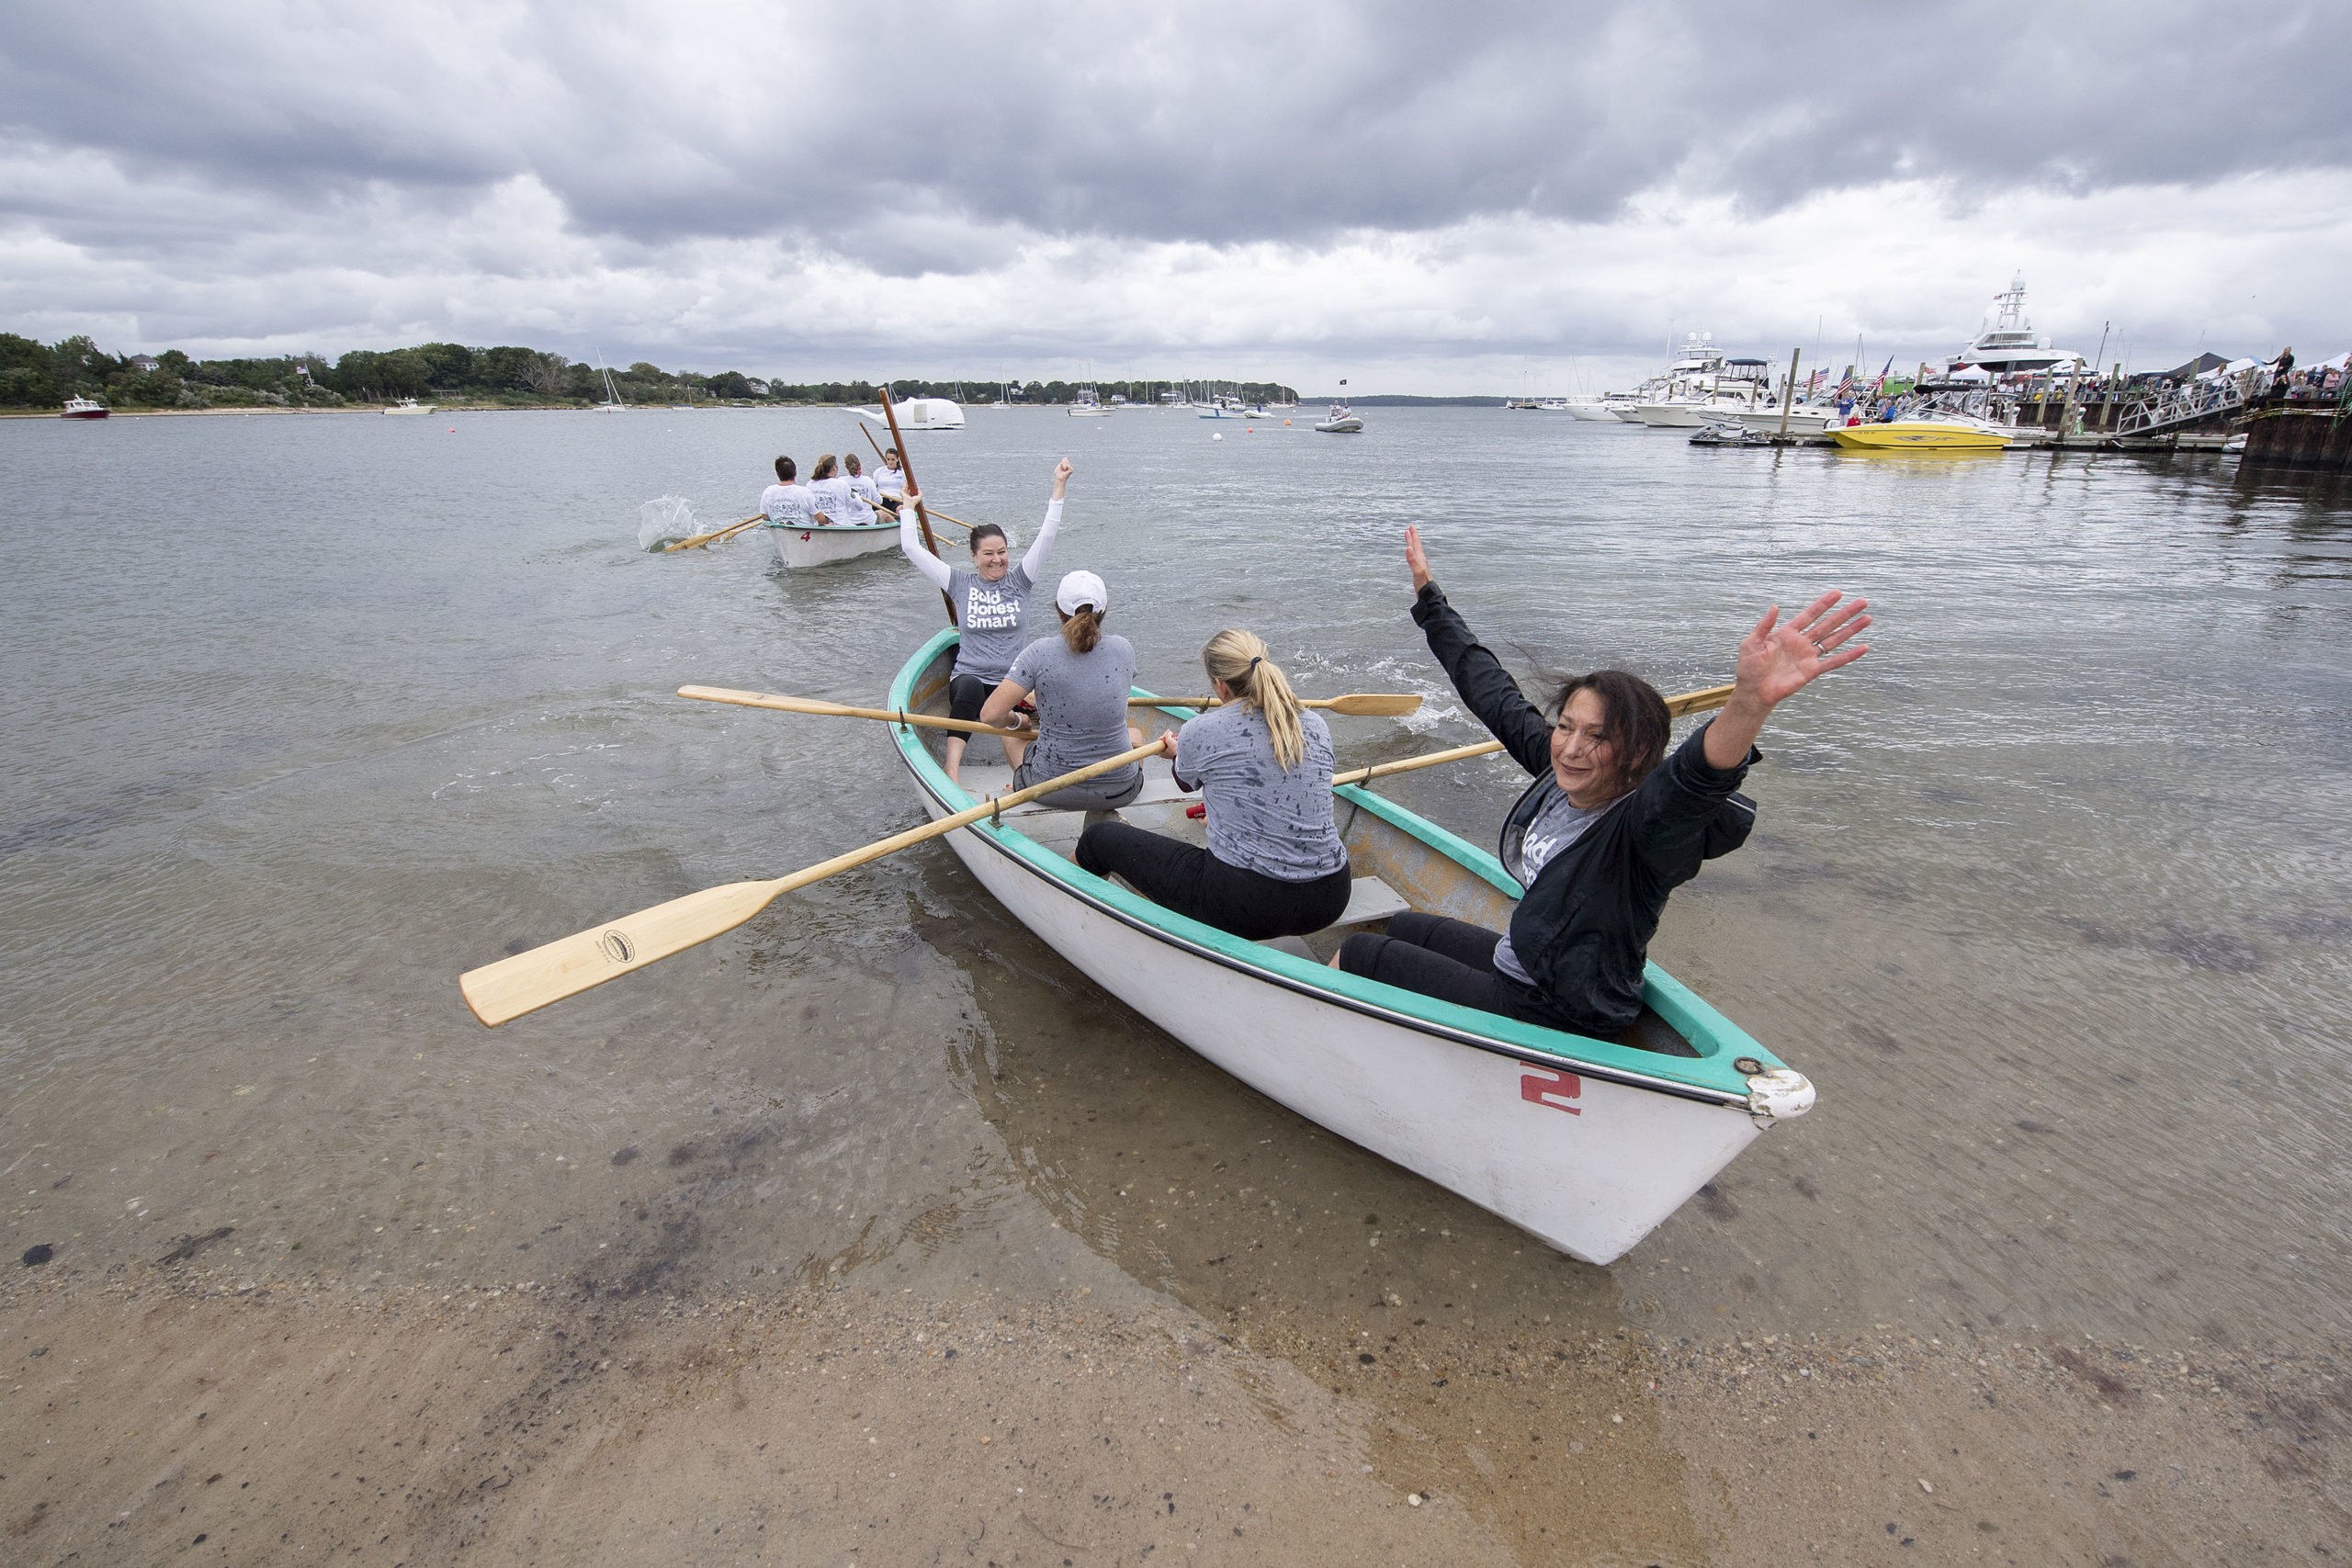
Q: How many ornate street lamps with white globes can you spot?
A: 0